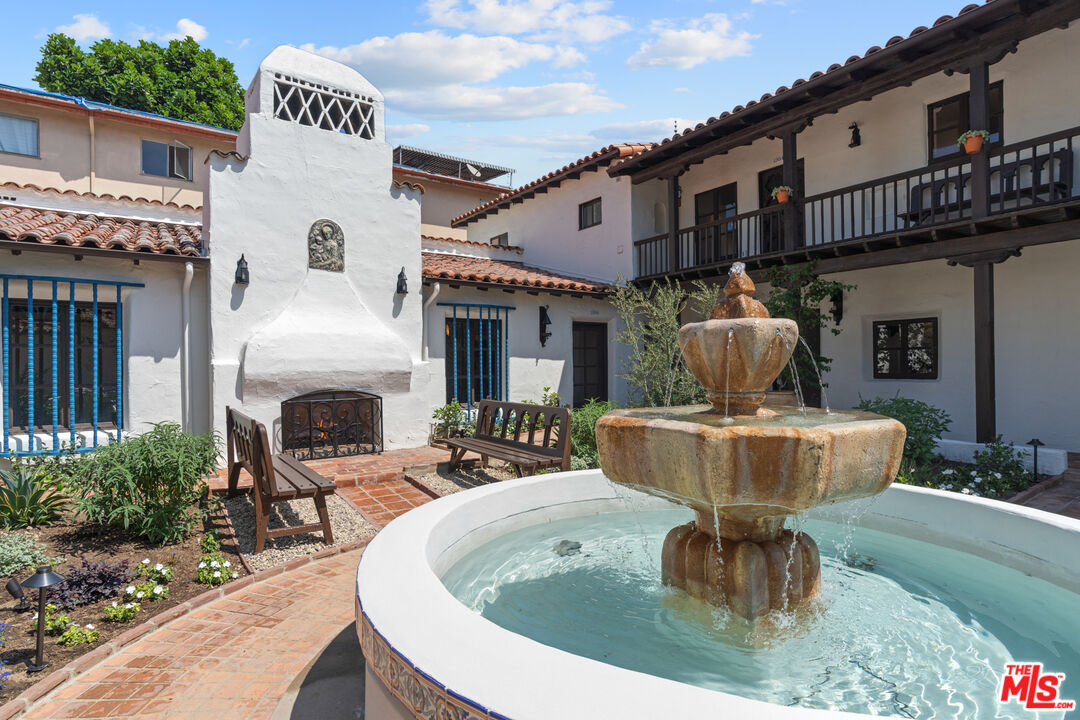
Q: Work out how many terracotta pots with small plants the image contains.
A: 2